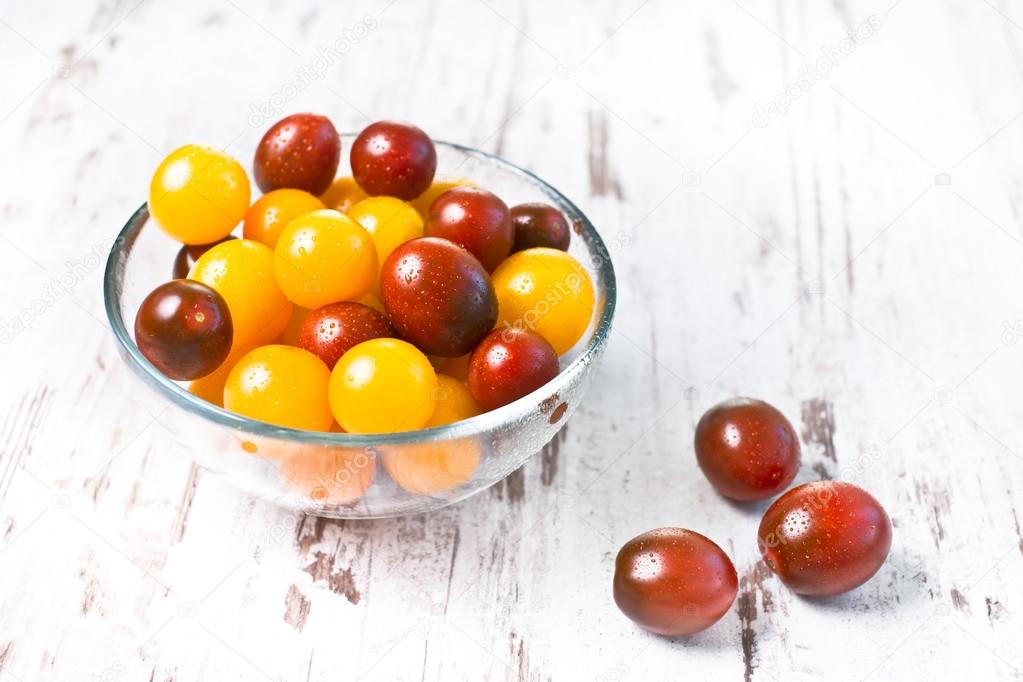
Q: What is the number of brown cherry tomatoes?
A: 12